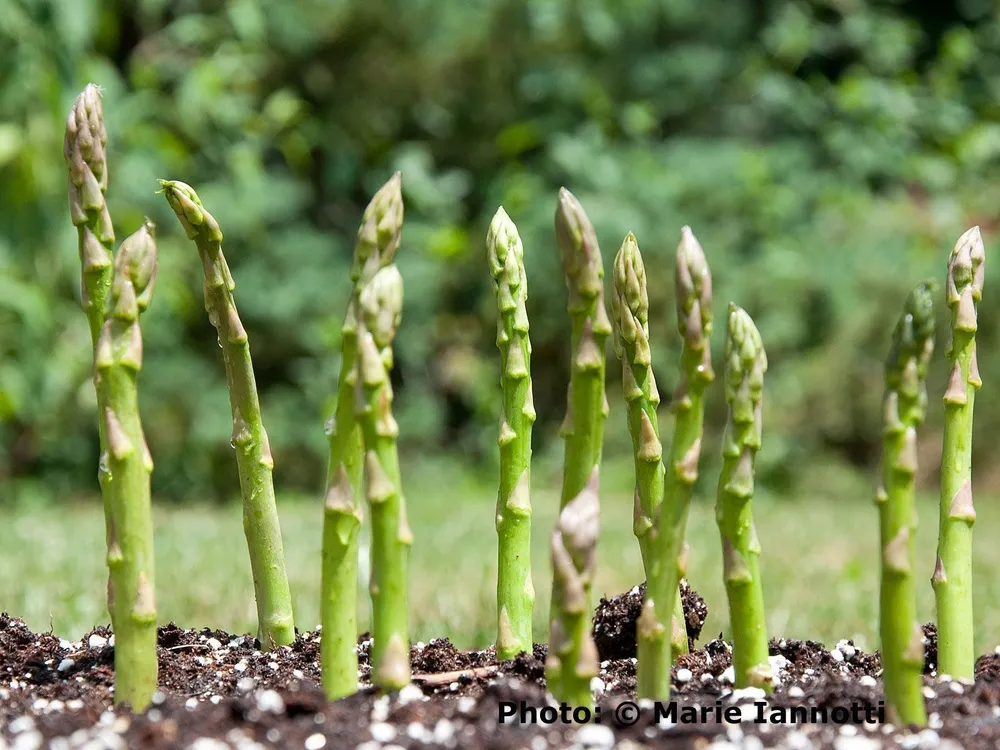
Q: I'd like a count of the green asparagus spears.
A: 13